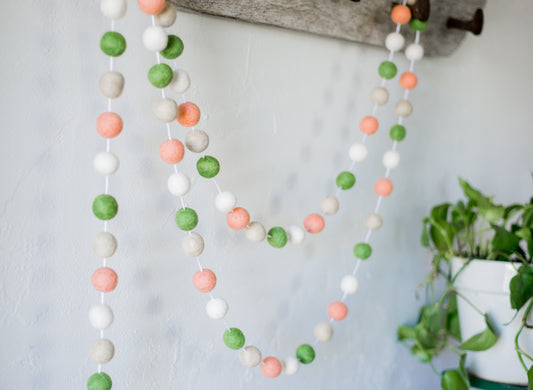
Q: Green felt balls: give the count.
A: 15